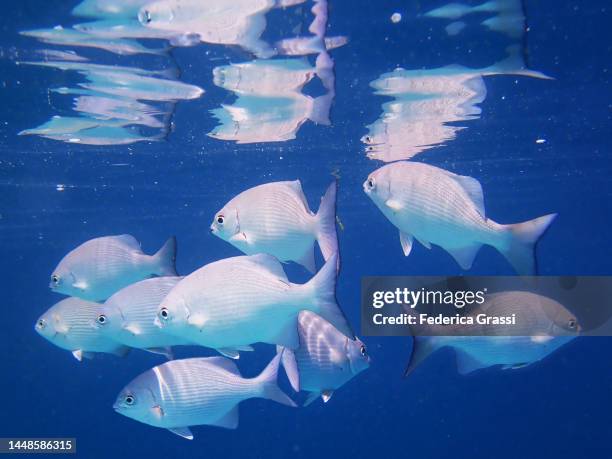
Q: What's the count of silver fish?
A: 9